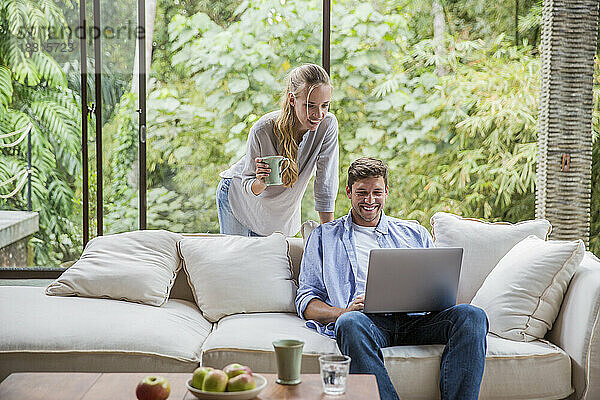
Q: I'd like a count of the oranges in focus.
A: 0